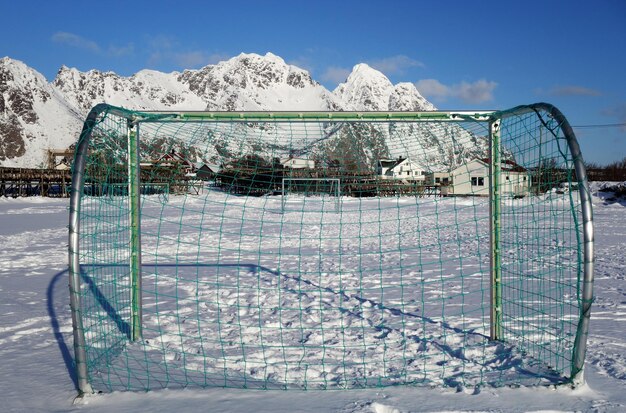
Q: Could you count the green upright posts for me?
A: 2